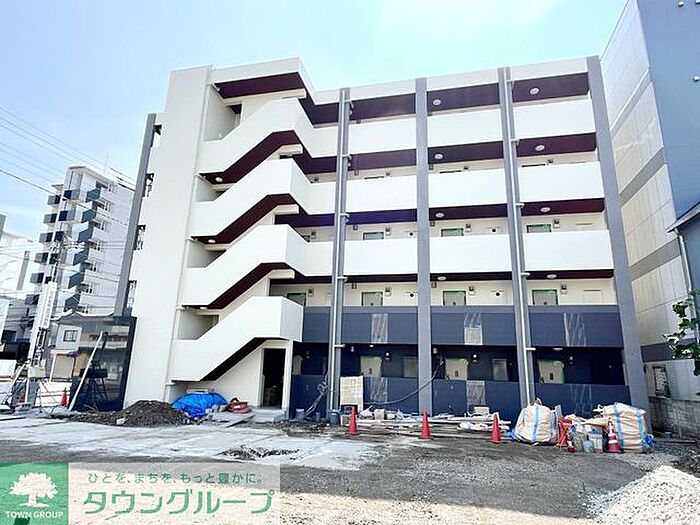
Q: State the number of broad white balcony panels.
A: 9